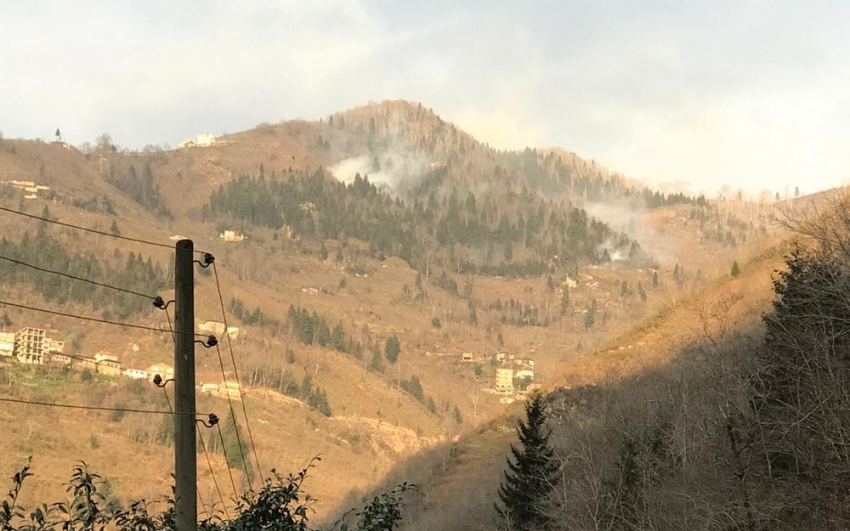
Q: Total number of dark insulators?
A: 5